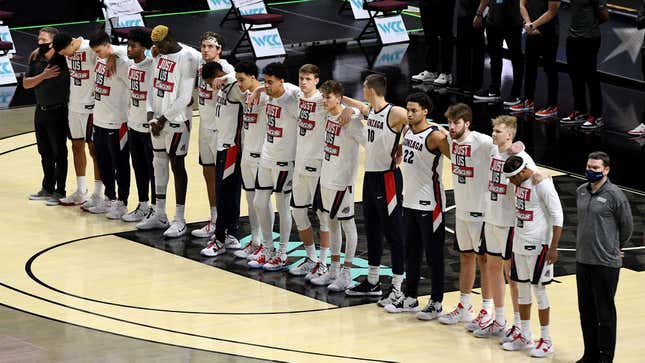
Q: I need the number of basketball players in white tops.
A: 15